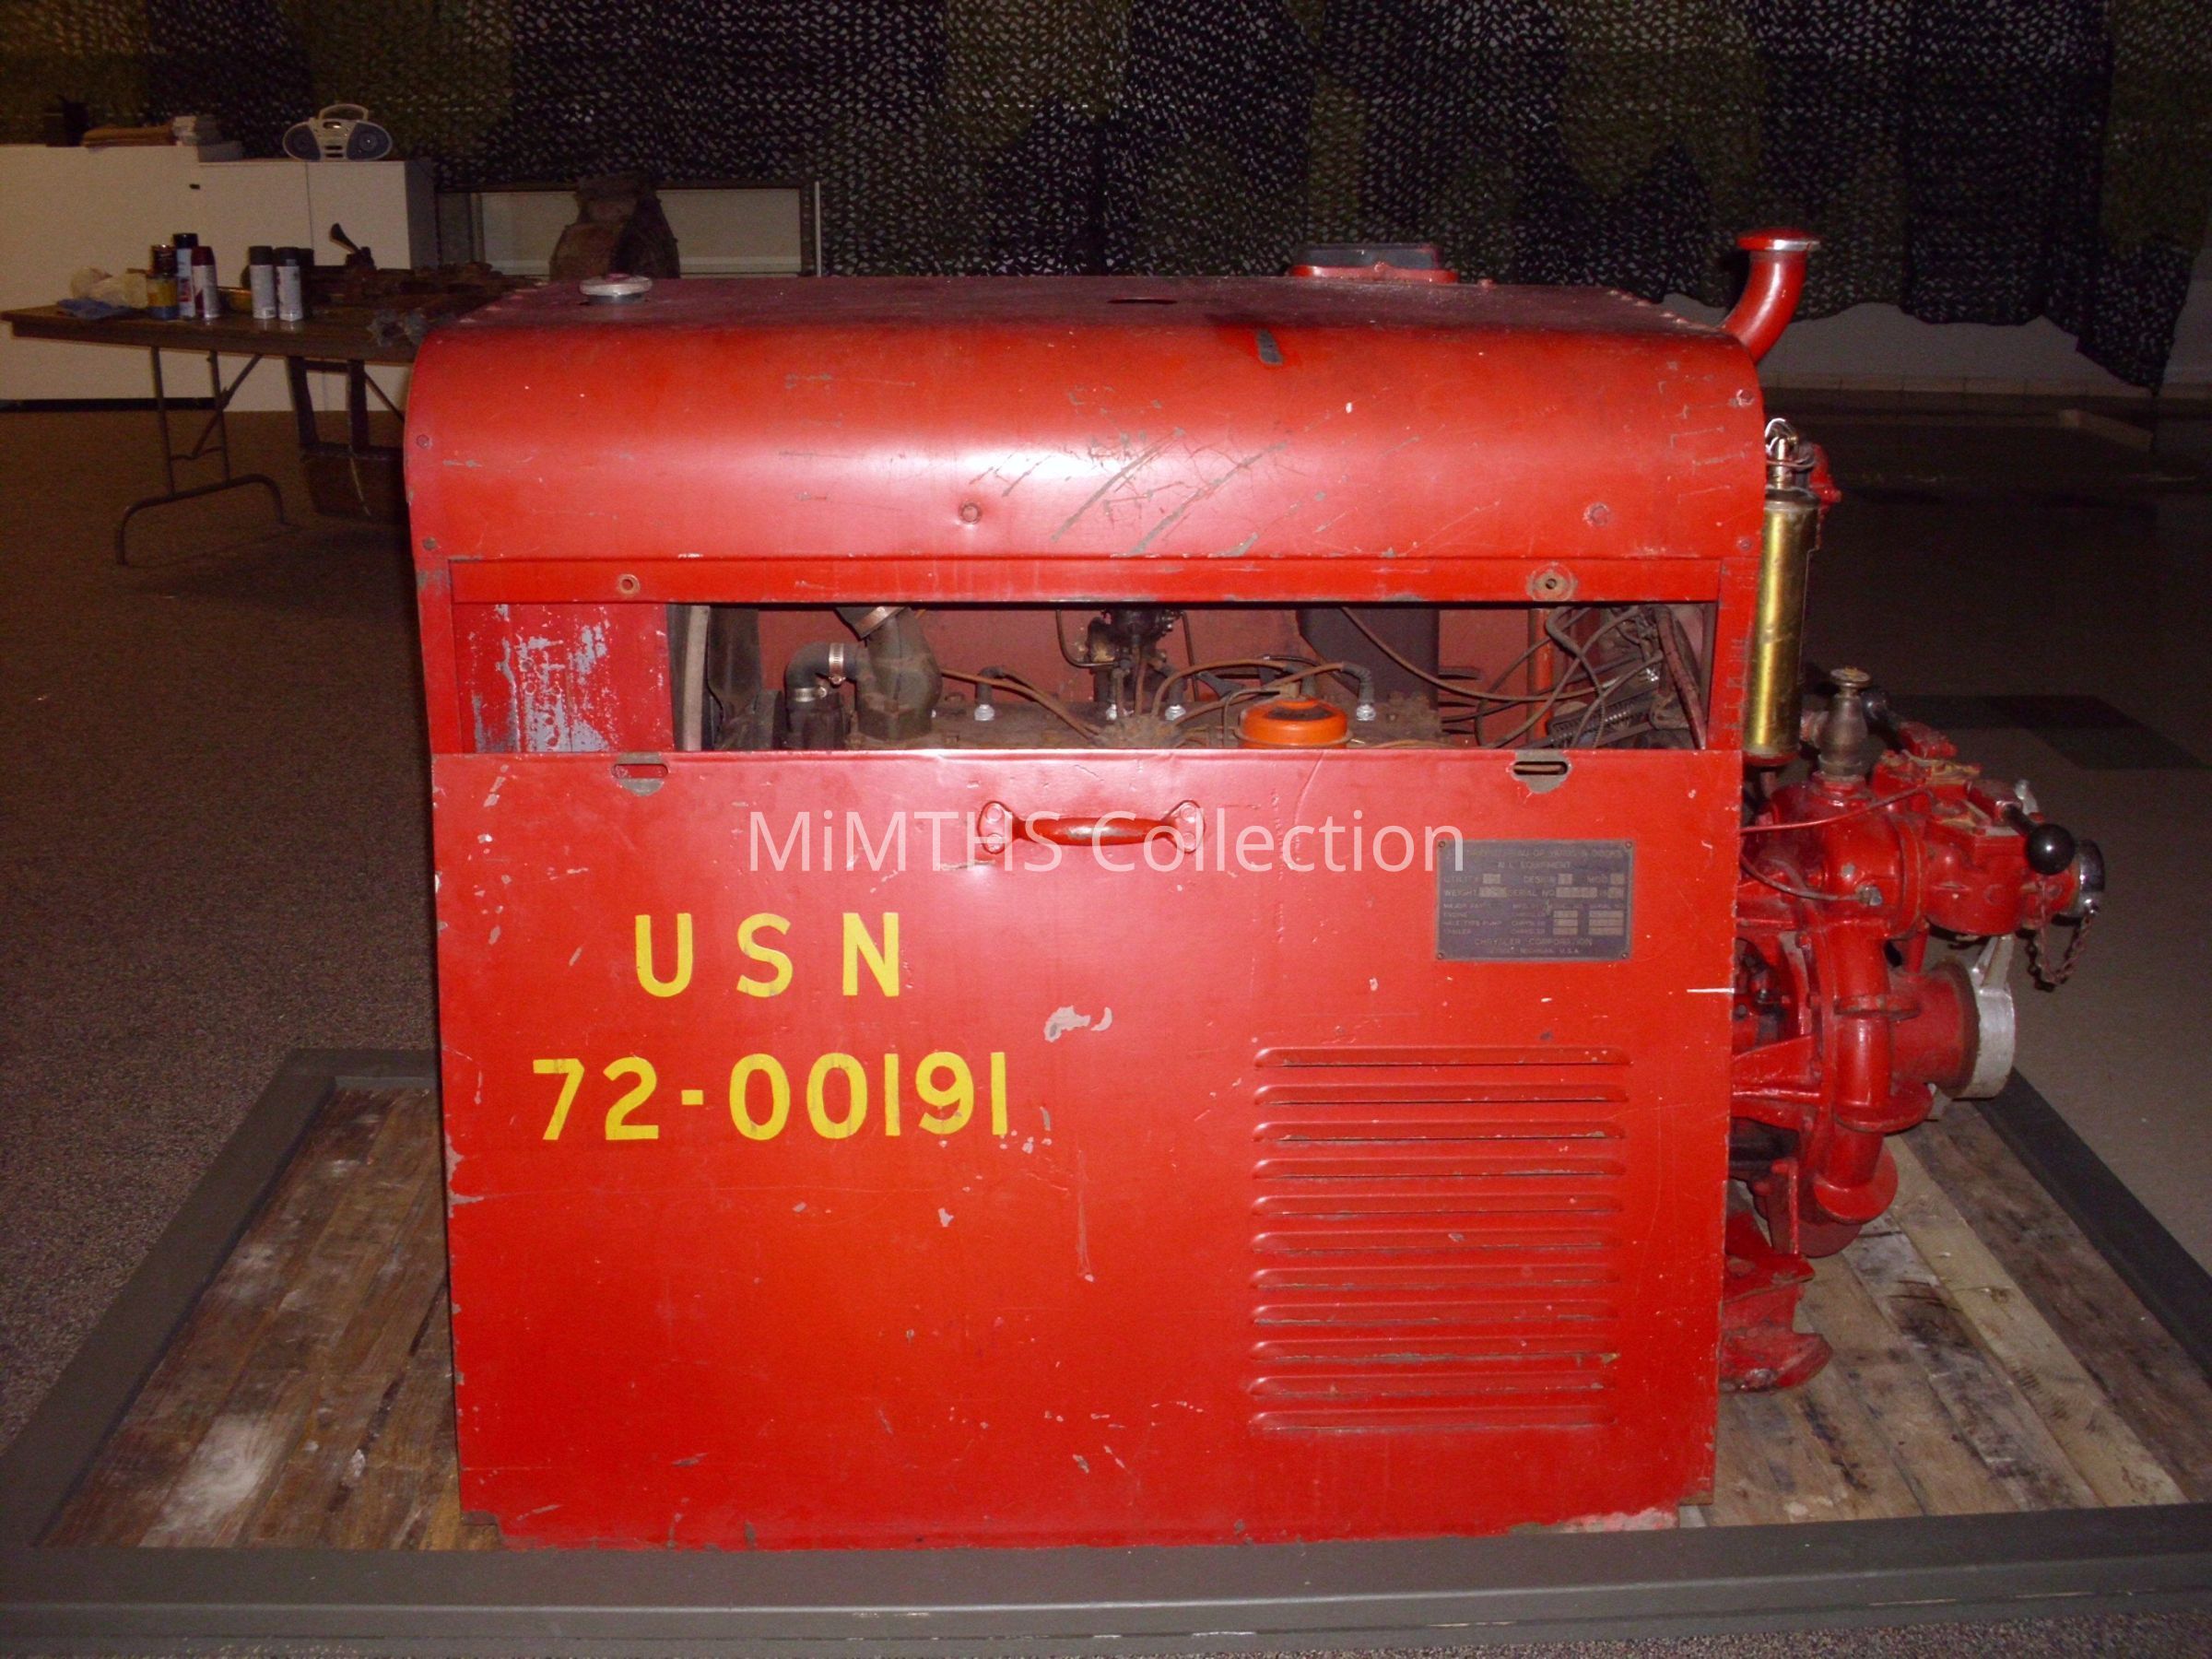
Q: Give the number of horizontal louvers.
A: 11